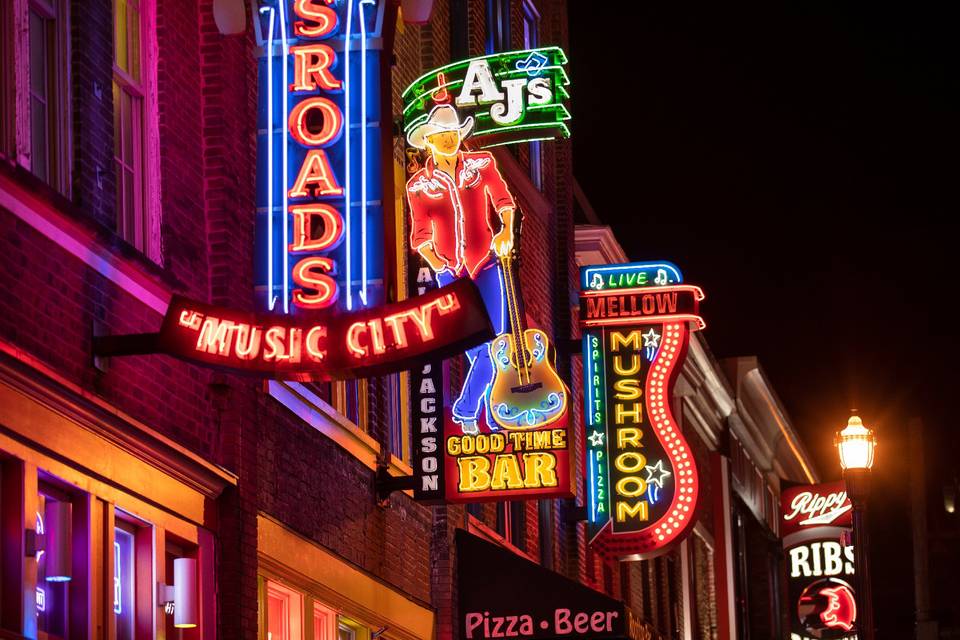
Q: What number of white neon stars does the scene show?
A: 3